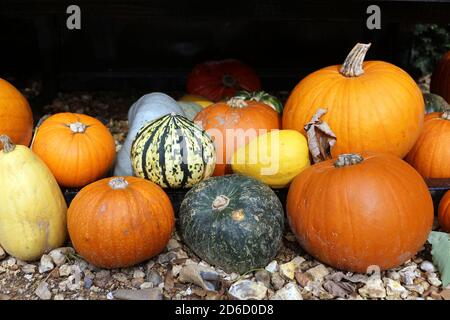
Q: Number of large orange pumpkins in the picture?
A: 2